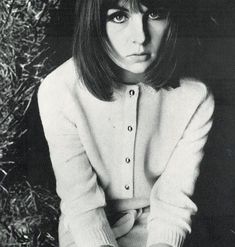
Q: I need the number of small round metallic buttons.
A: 4